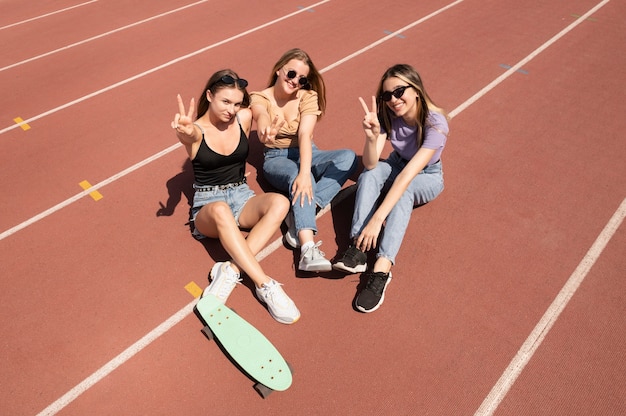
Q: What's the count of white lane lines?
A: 6